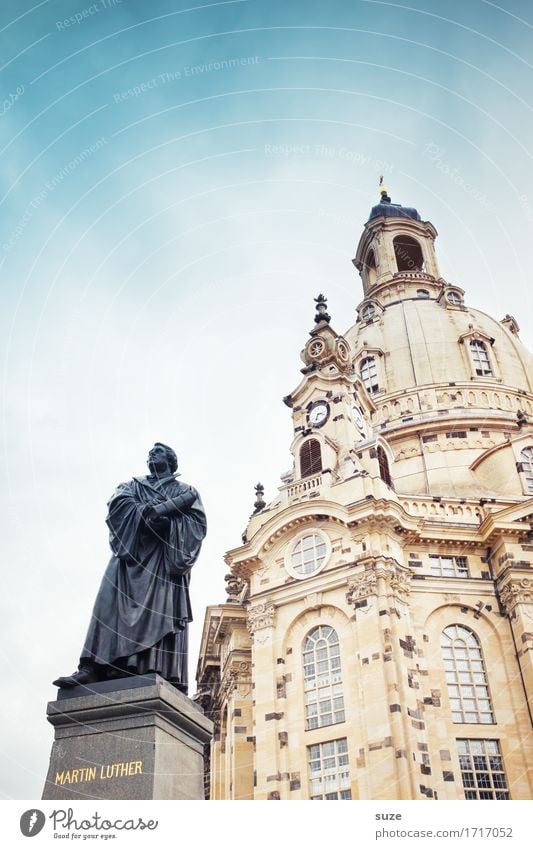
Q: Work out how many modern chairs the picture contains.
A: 0